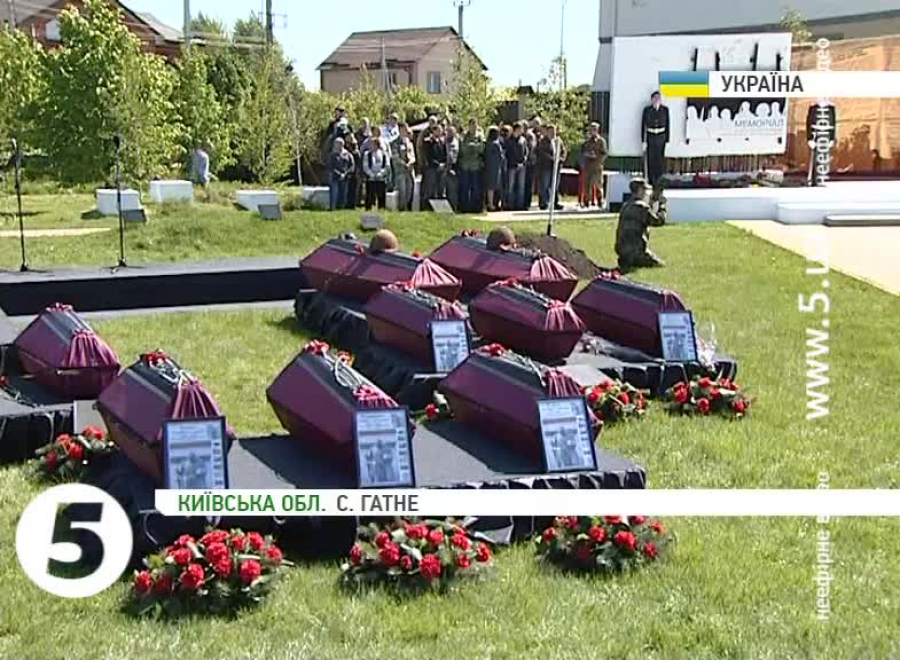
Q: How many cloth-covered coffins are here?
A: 9